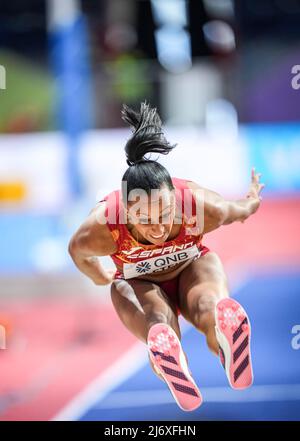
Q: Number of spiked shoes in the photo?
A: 2